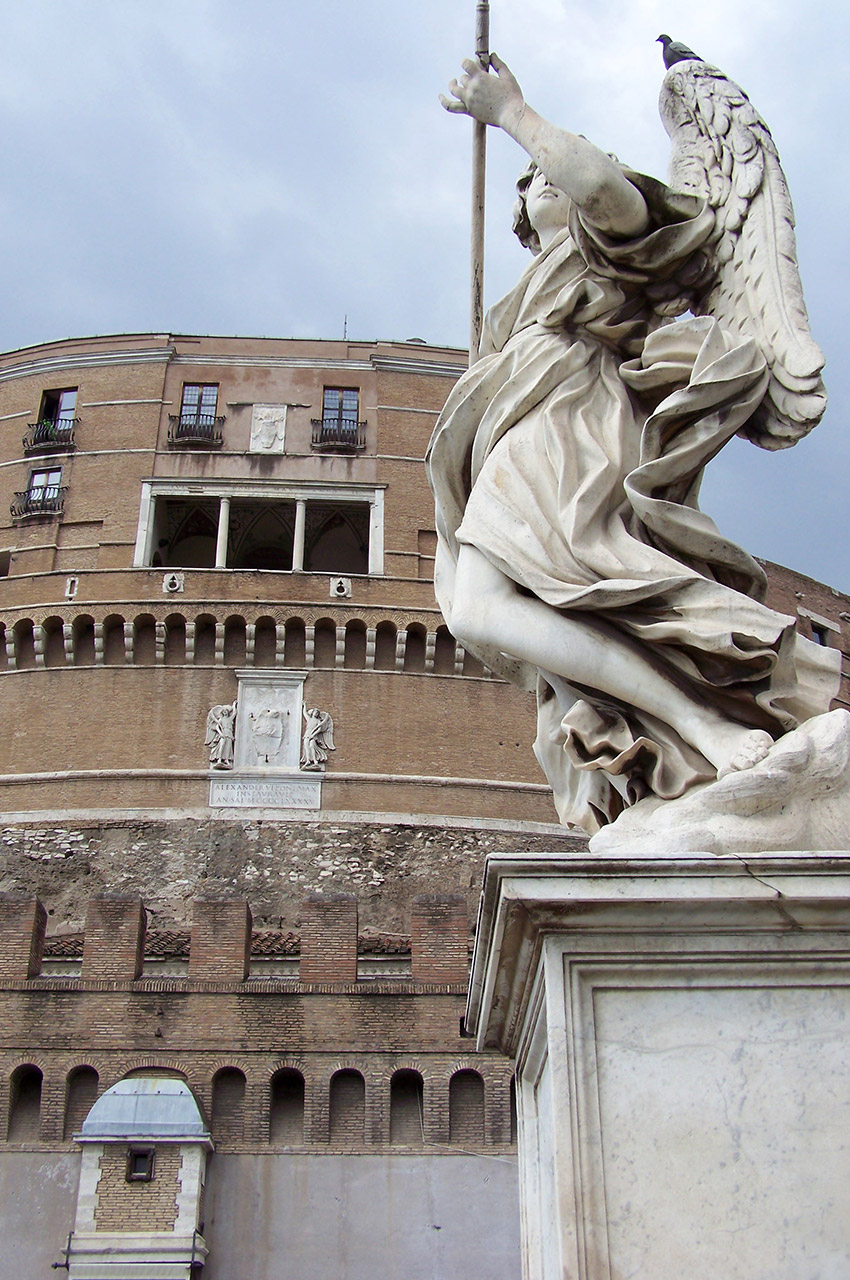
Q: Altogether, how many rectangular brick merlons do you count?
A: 5